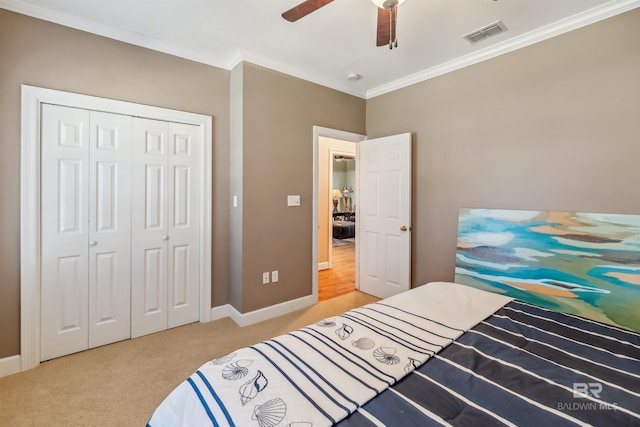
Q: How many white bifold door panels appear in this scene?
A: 4